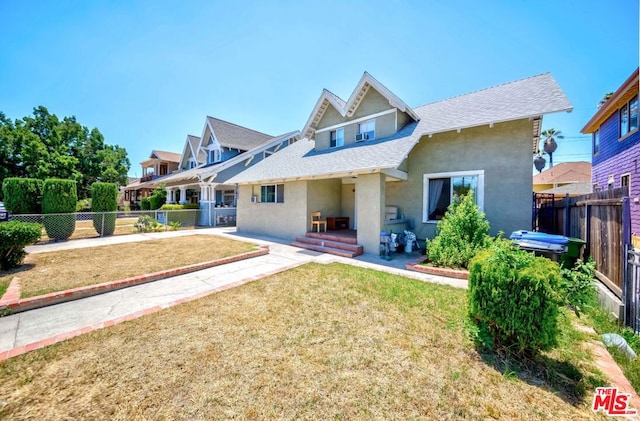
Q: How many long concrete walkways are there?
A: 2